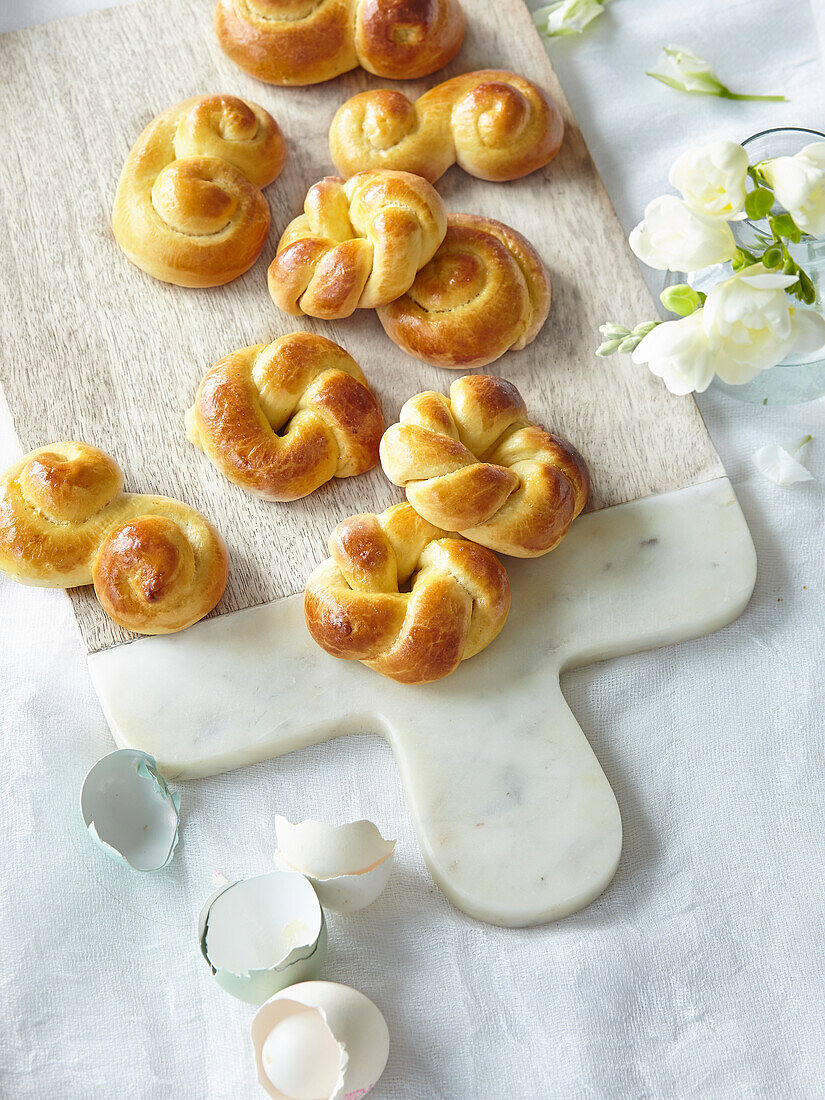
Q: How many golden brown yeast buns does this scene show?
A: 9